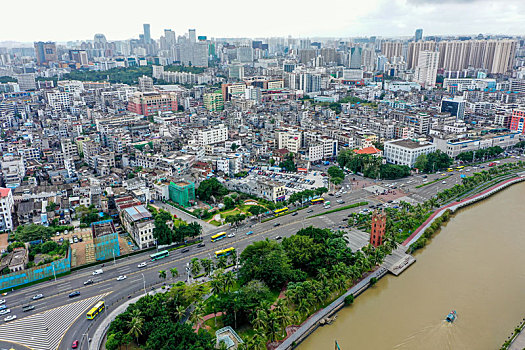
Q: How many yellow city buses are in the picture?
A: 7